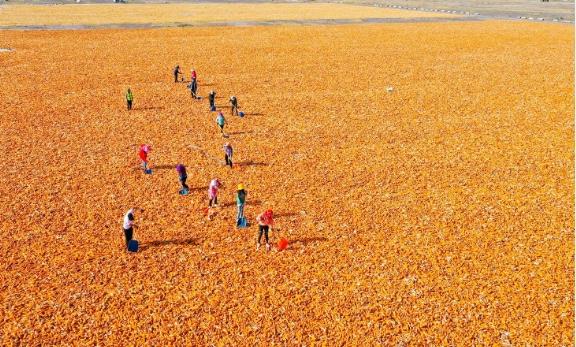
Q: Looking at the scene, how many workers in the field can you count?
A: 14